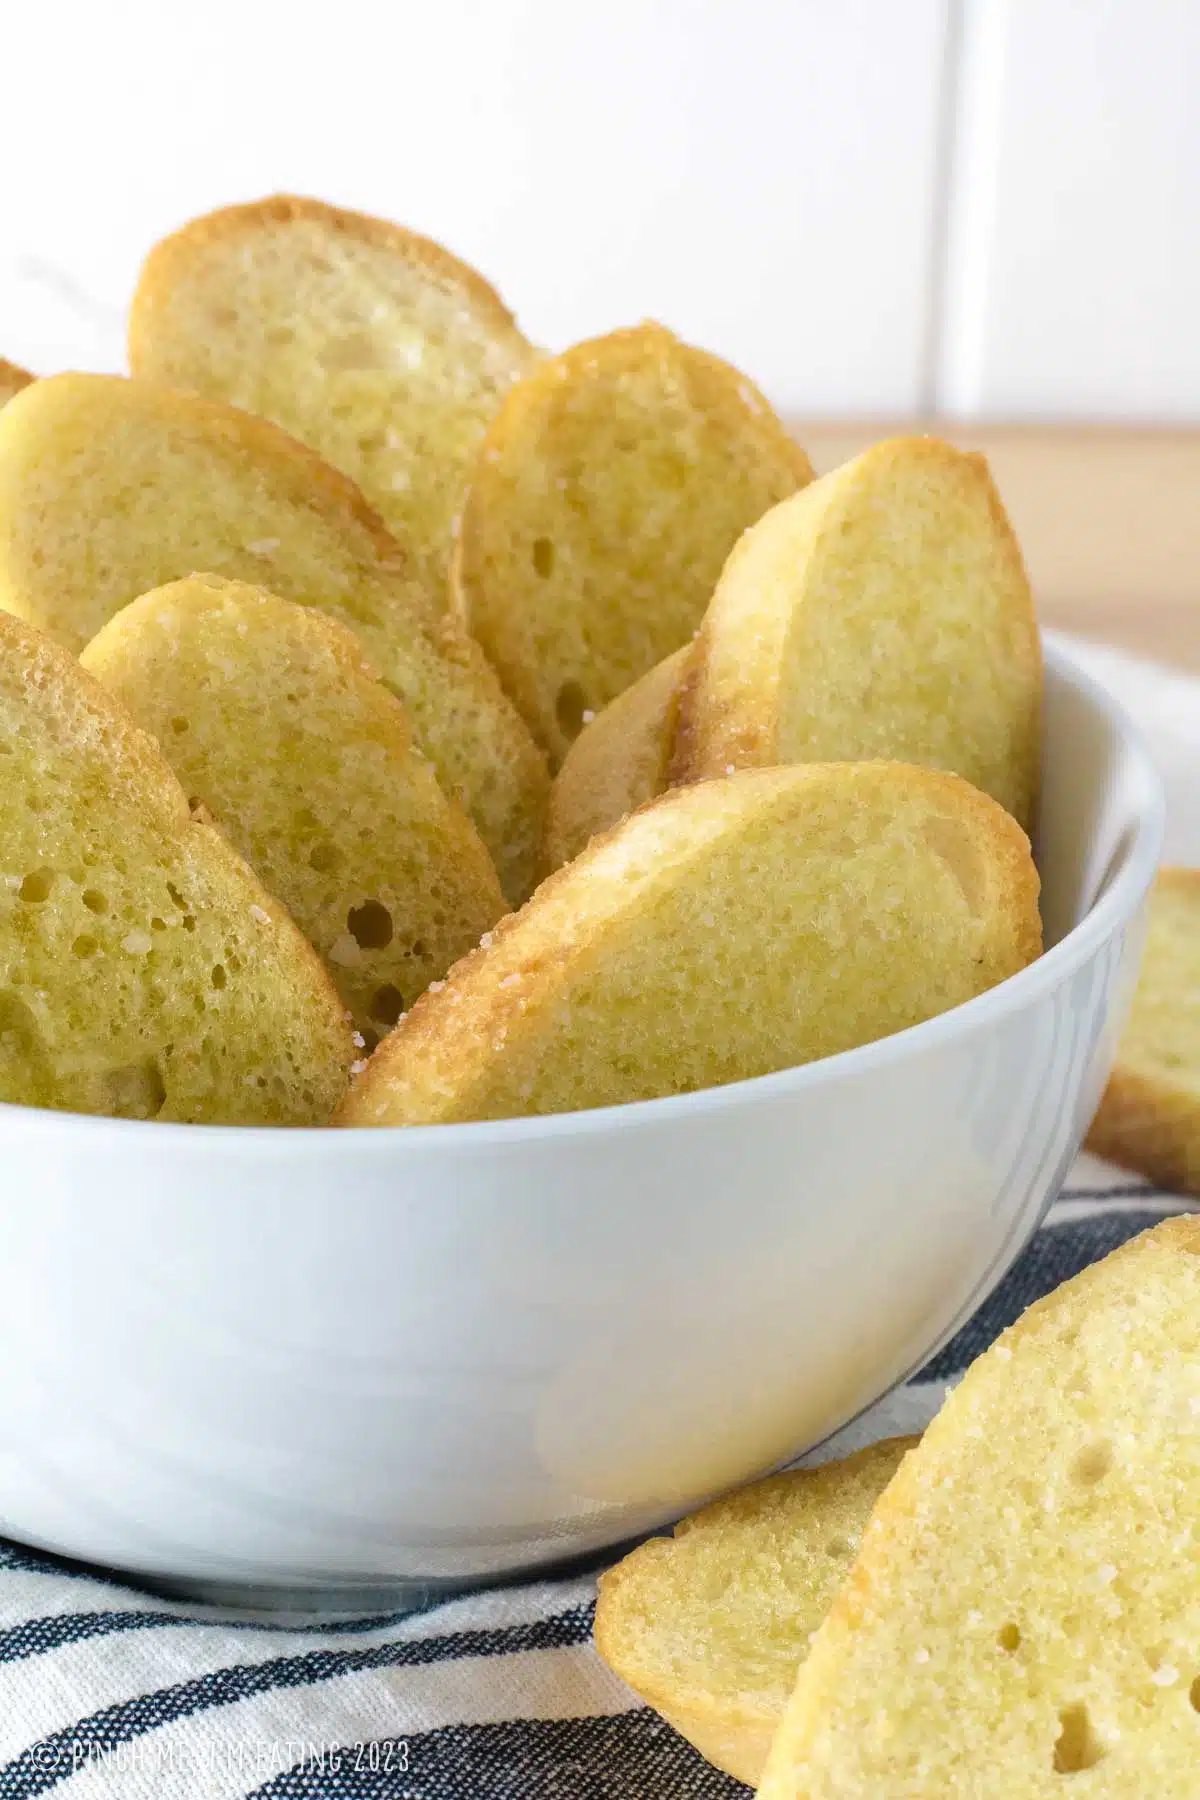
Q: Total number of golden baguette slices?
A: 12